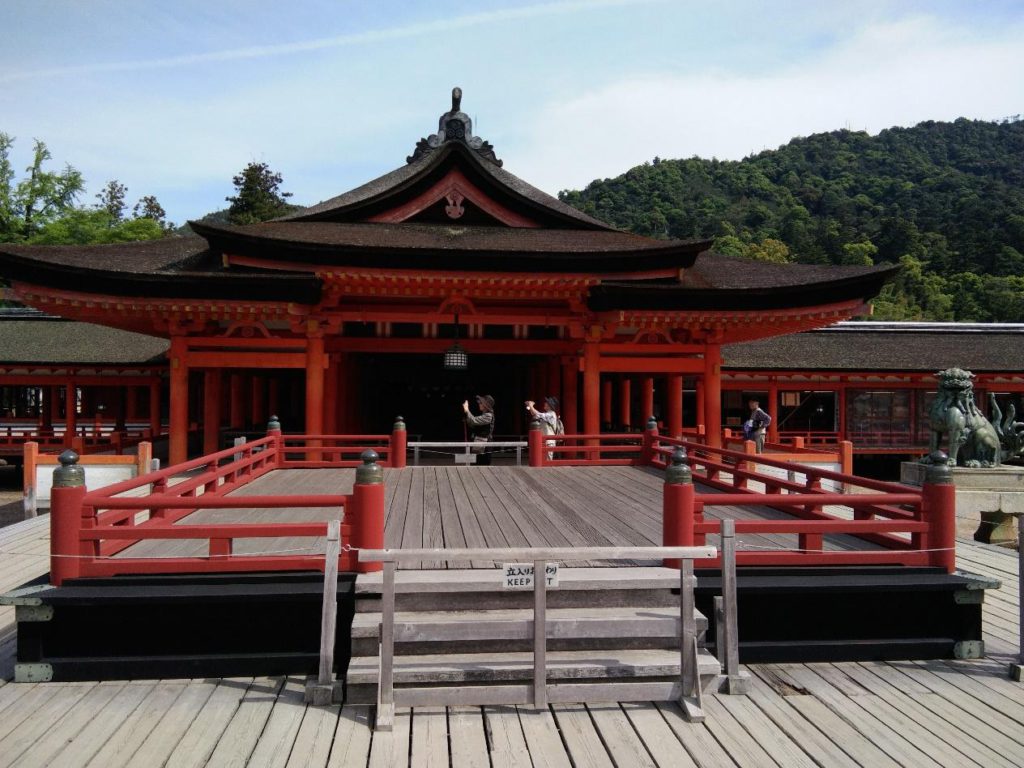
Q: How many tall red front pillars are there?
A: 4